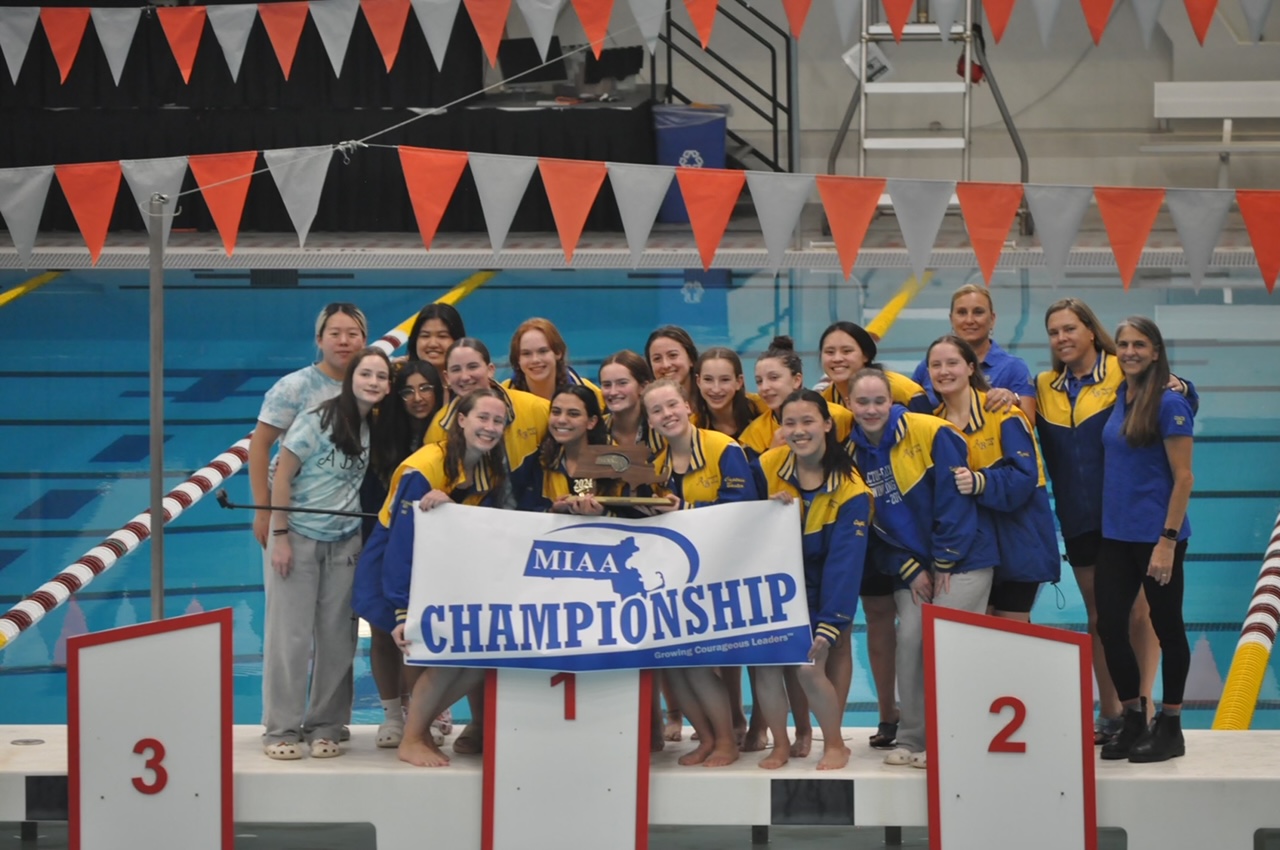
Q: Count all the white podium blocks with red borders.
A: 3